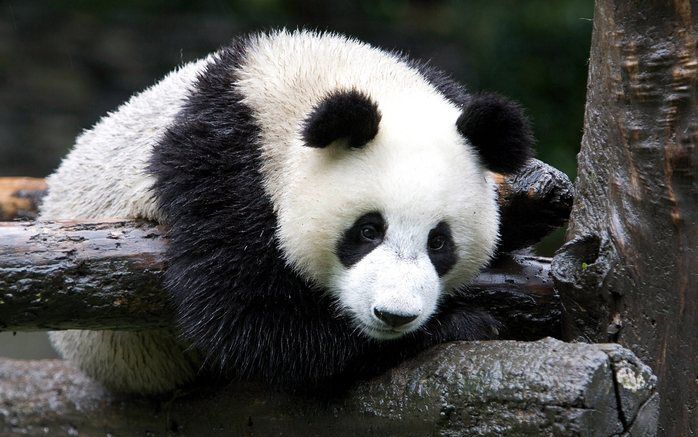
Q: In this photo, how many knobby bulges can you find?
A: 1